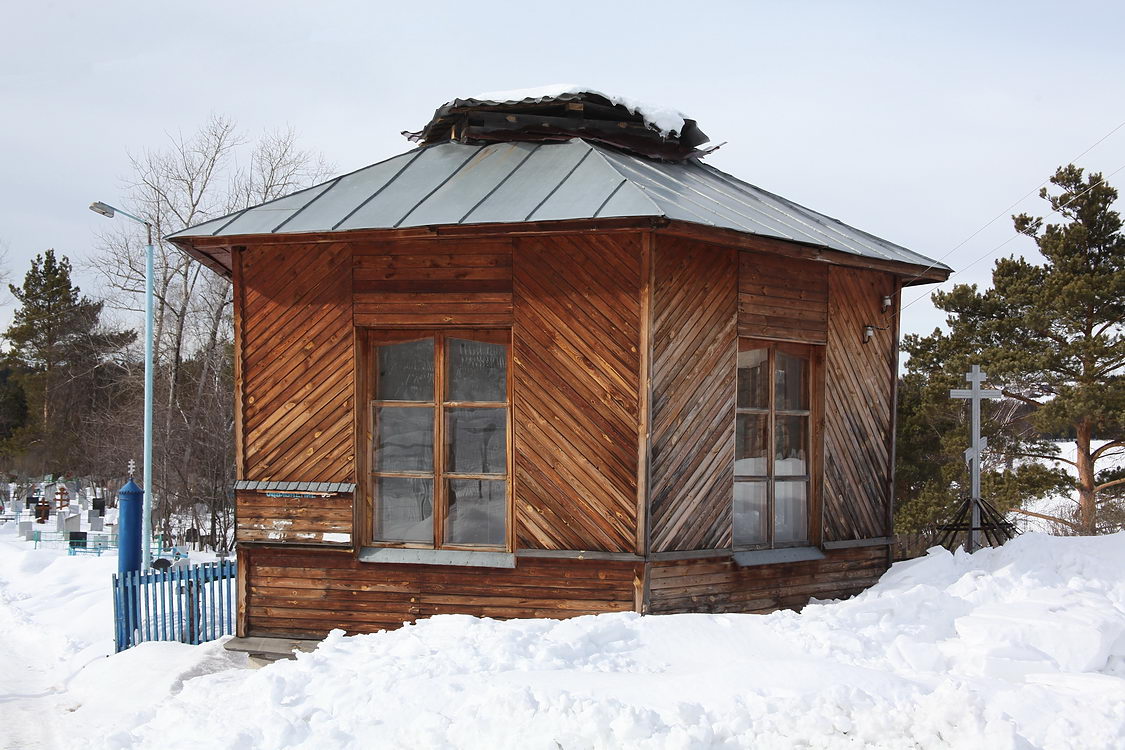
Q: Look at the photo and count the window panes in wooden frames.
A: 12